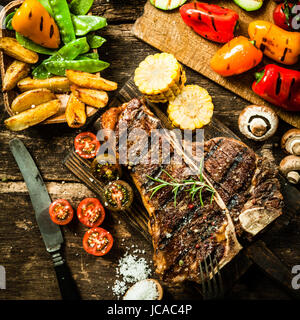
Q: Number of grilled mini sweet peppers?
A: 5